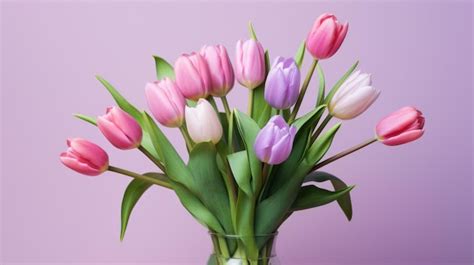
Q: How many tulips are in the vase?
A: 12